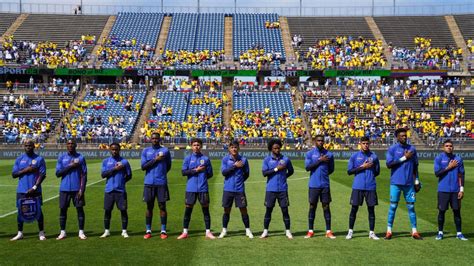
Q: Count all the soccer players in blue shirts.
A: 11